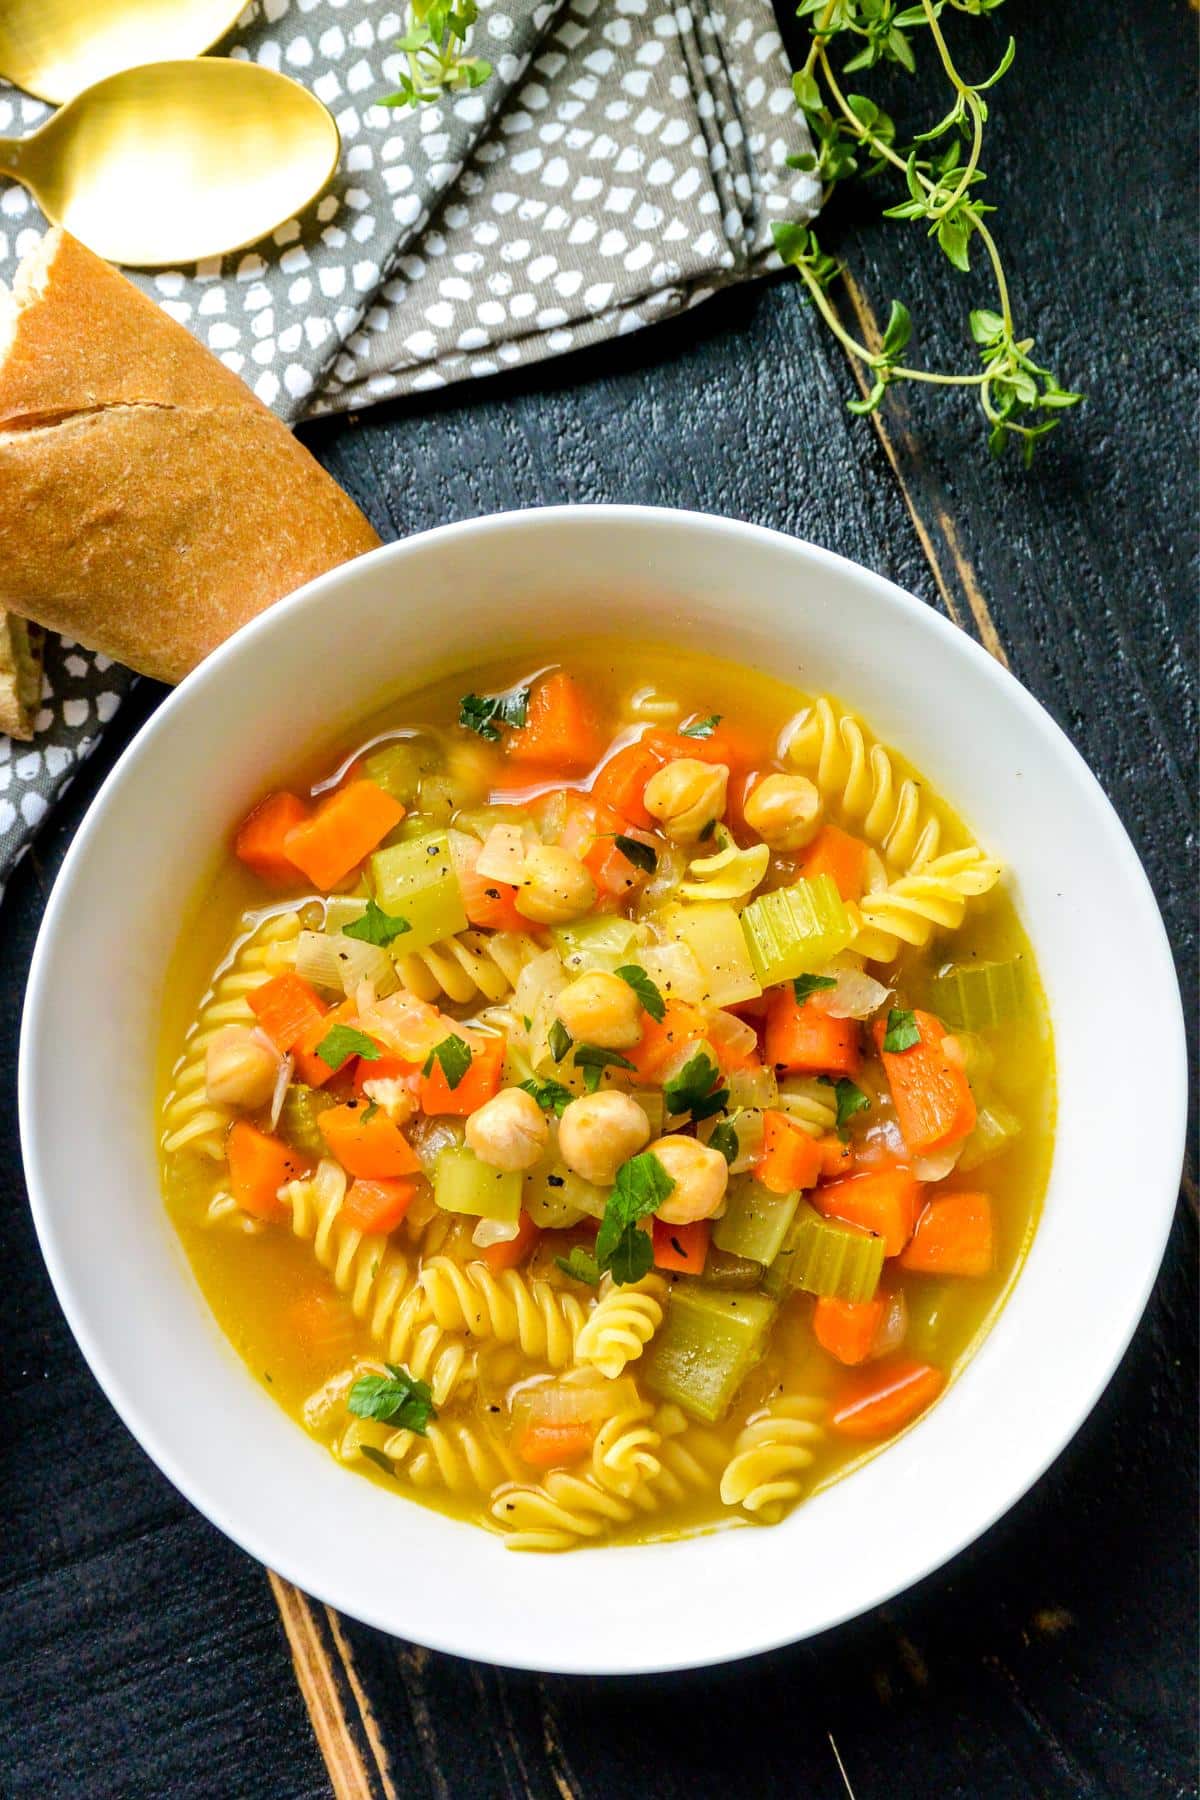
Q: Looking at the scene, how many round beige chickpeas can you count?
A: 8